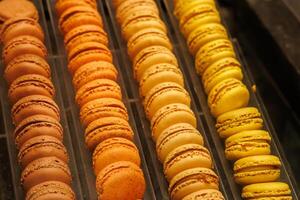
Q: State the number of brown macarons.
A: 10